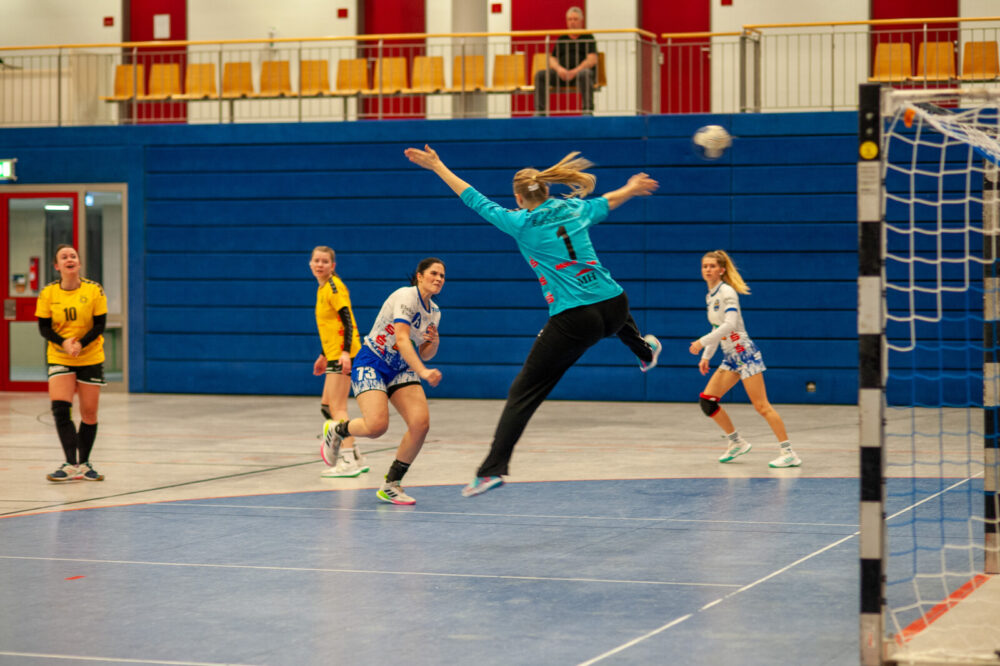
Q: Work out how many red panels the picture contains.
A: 5